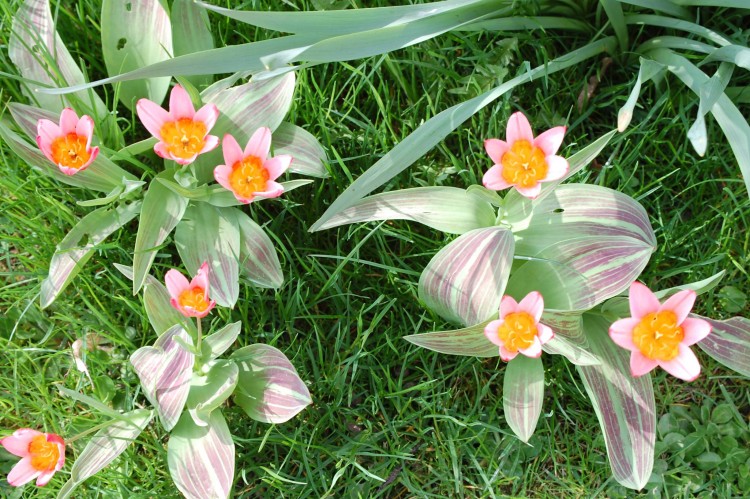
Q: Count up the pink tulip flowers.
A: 8